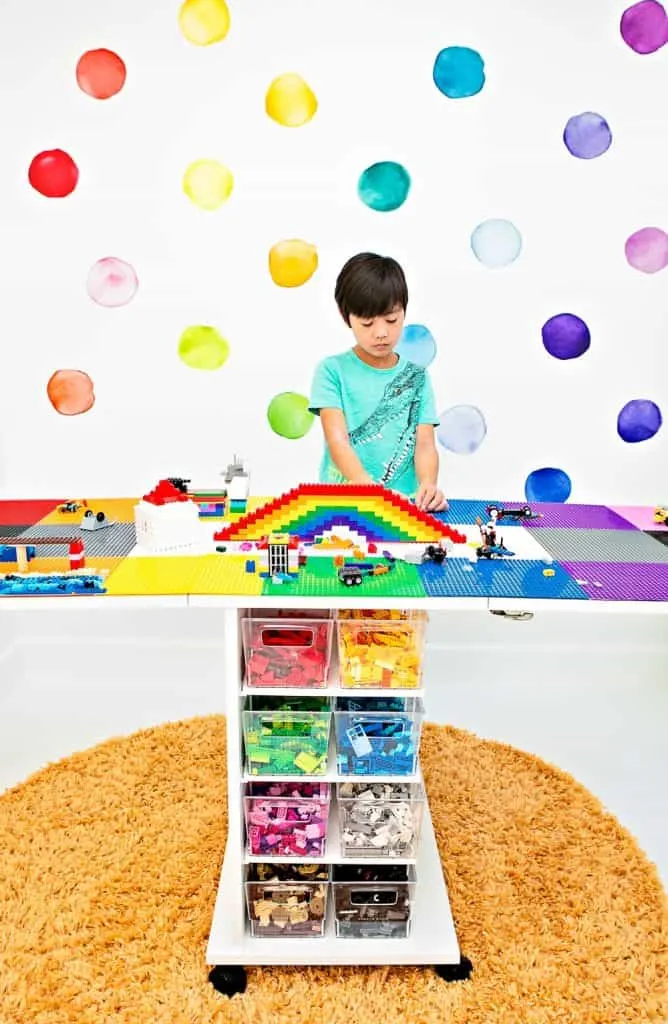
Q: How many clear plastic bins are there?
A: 8